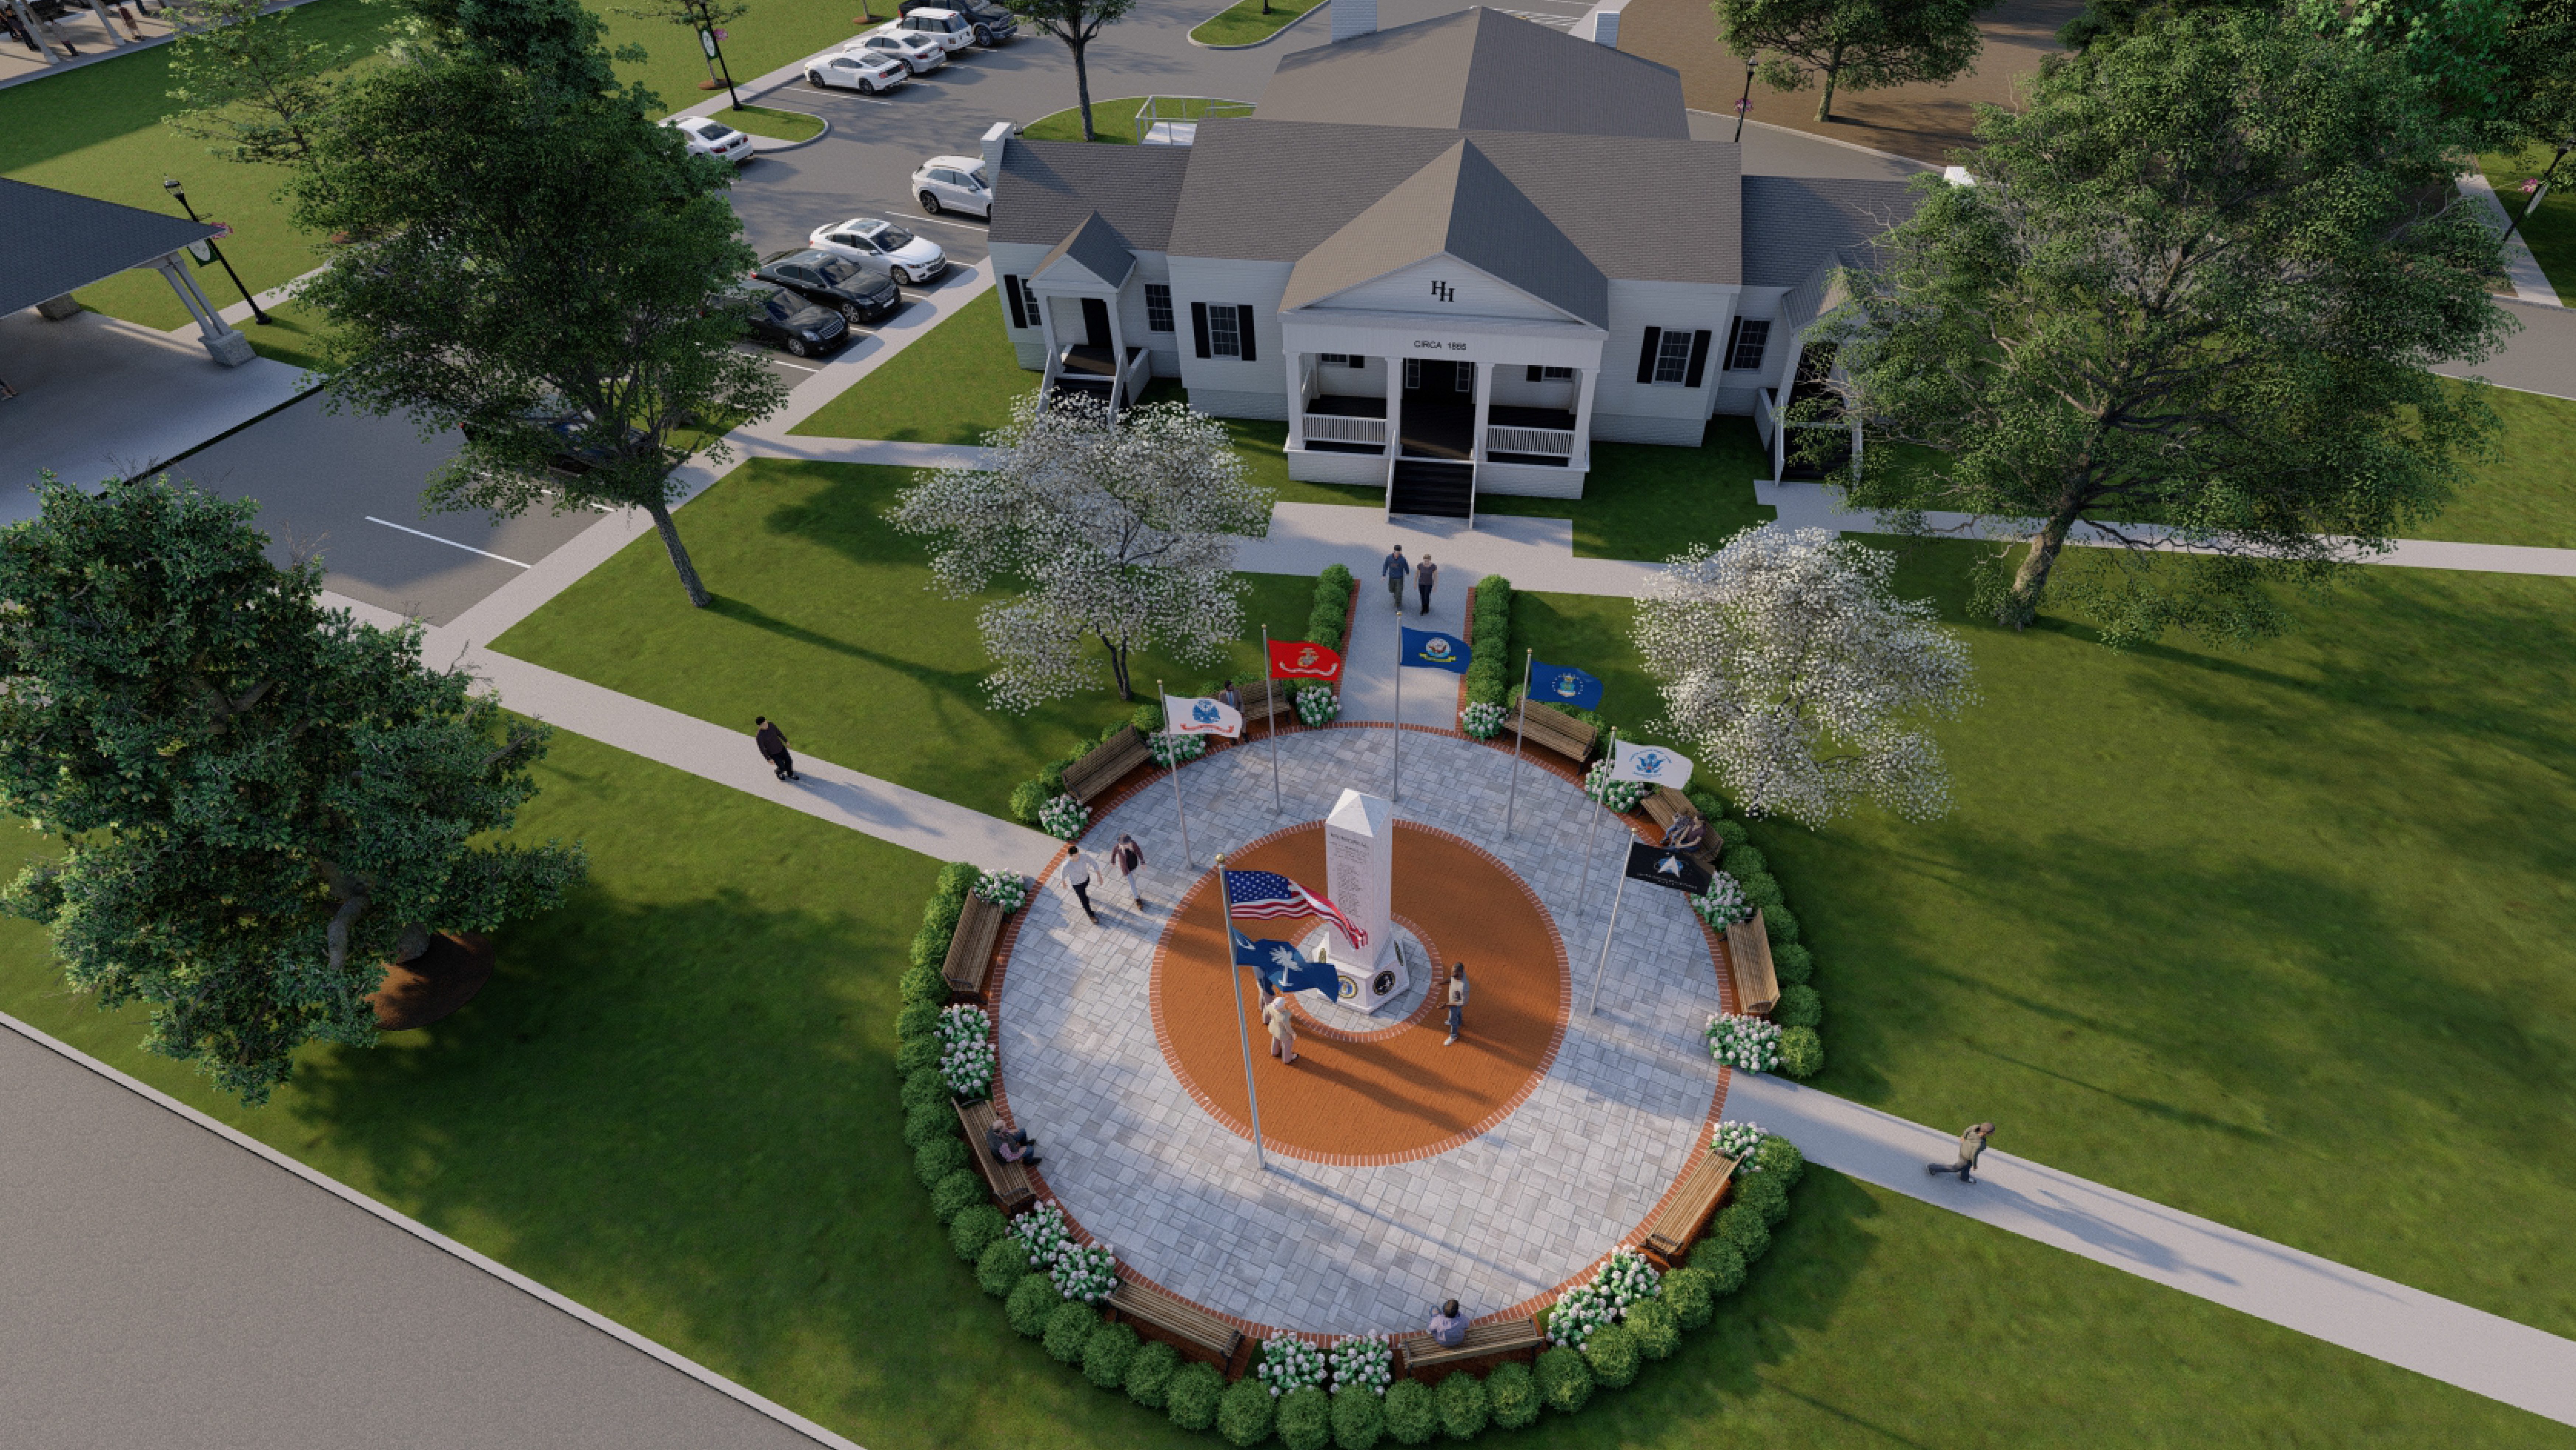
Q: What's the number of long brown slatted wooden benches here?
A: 10